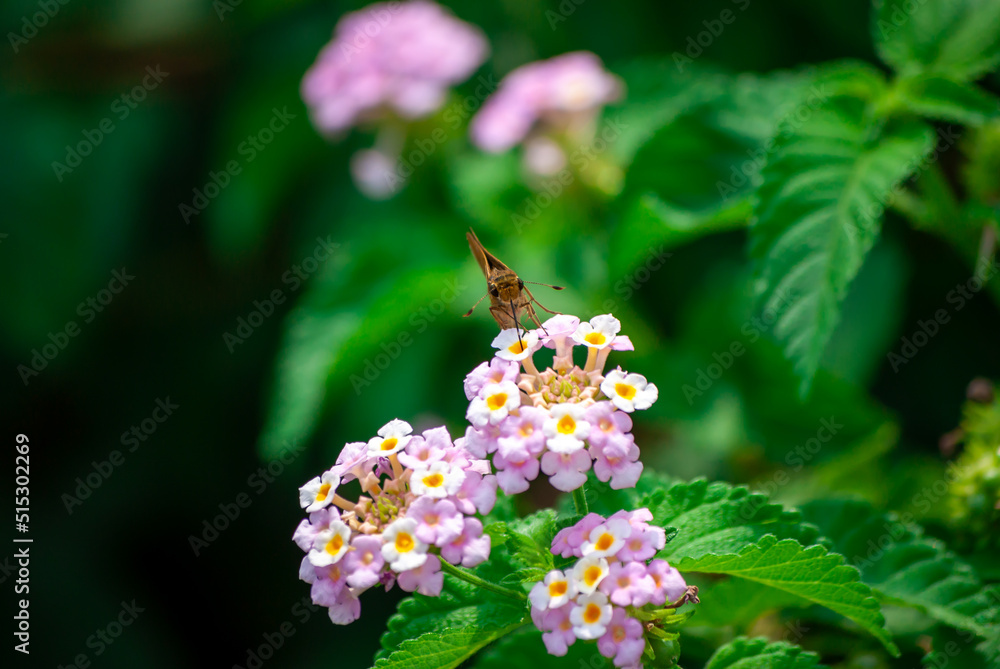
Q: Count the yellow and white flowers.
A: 14